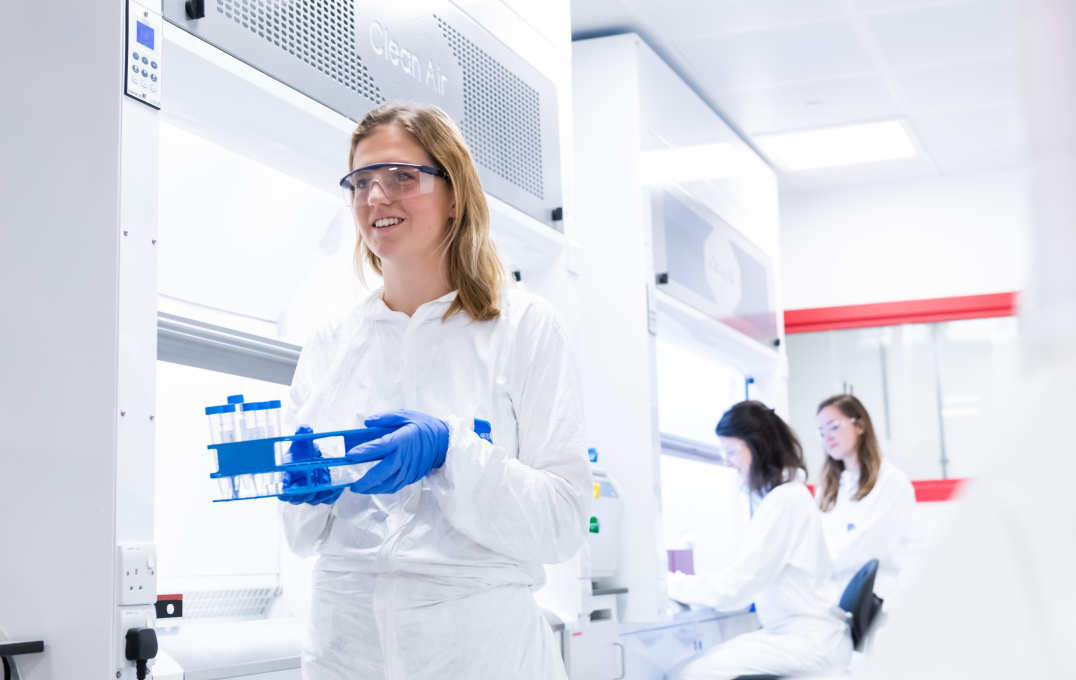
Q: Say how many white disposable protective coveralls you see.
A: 3